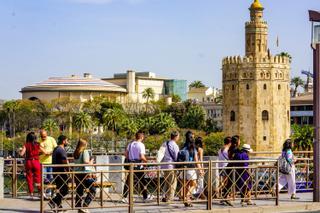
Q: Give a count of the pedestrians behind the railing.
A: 12